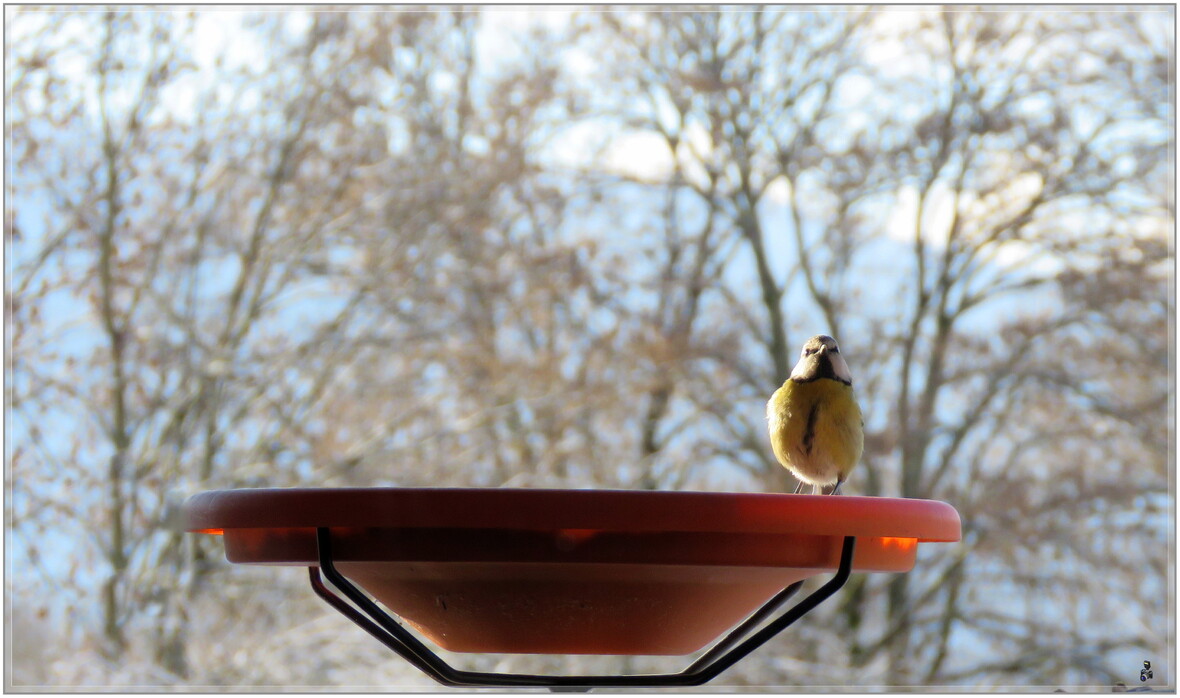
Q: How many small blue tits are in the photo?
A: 1